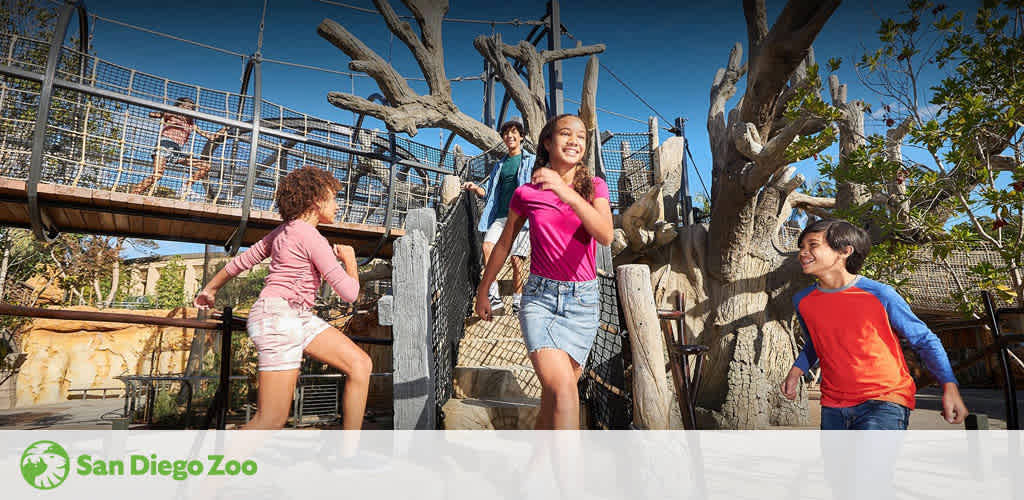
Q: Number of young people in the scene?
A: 5